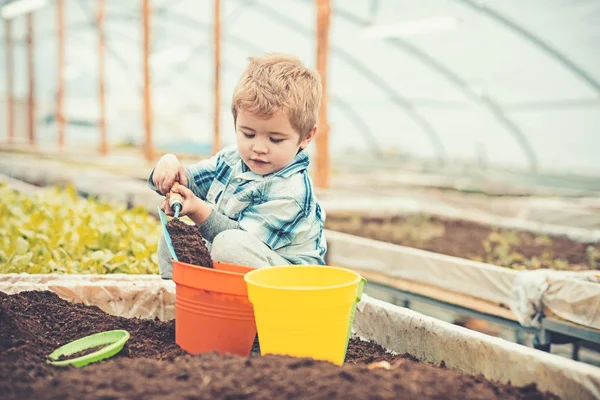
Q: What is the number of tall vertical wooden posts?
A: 7